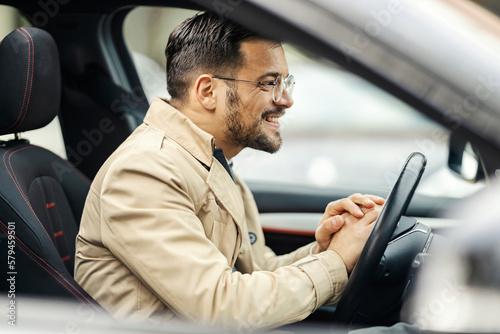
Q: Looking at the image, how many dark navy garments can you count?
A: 1